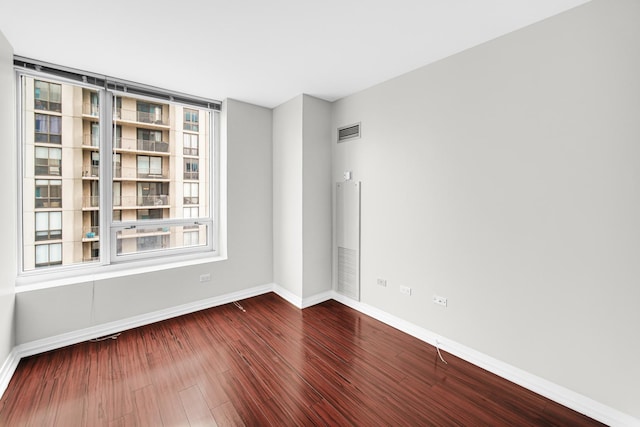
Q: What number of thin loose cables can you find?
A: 3